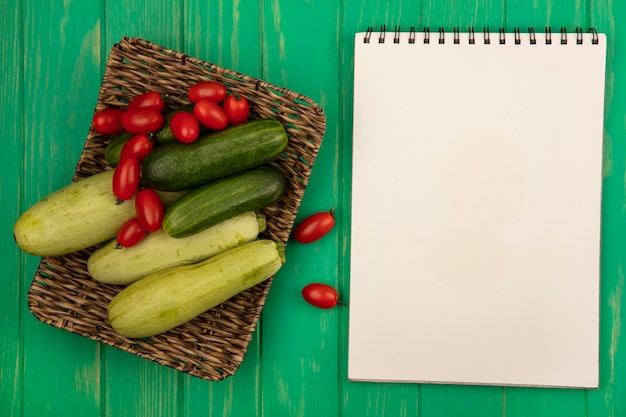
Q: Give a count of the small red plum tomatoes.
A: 13